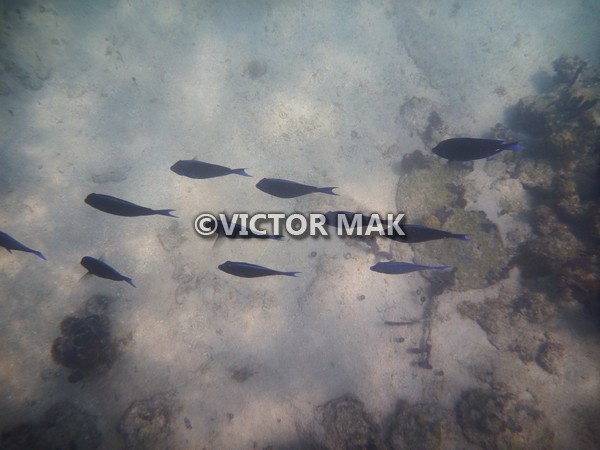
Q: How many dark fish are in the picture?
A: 11